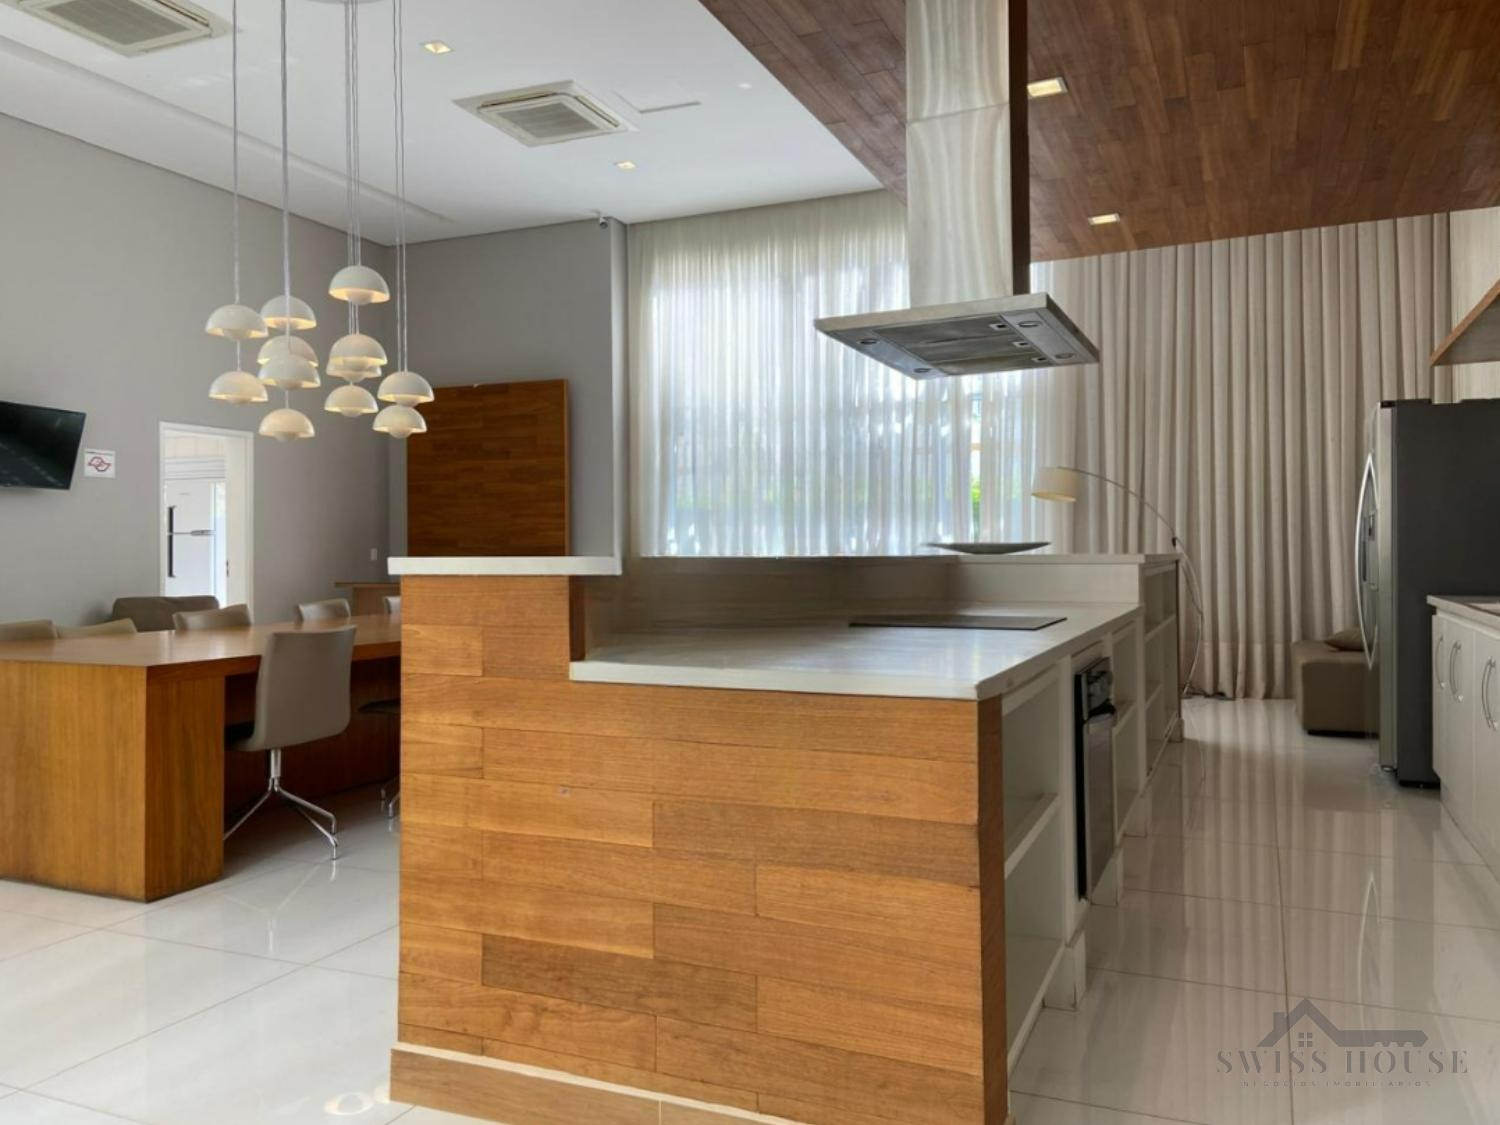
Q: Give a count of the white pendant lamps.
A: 12